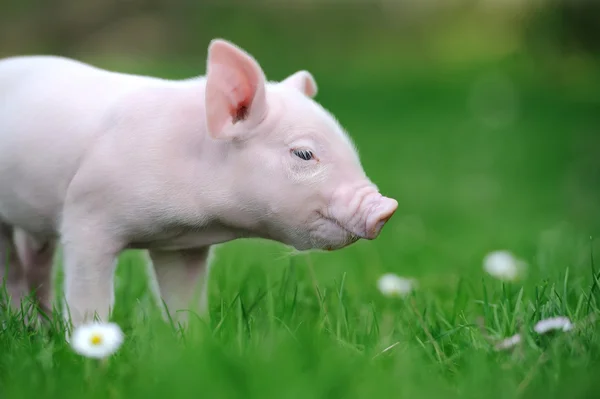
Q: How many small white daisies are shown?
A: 5